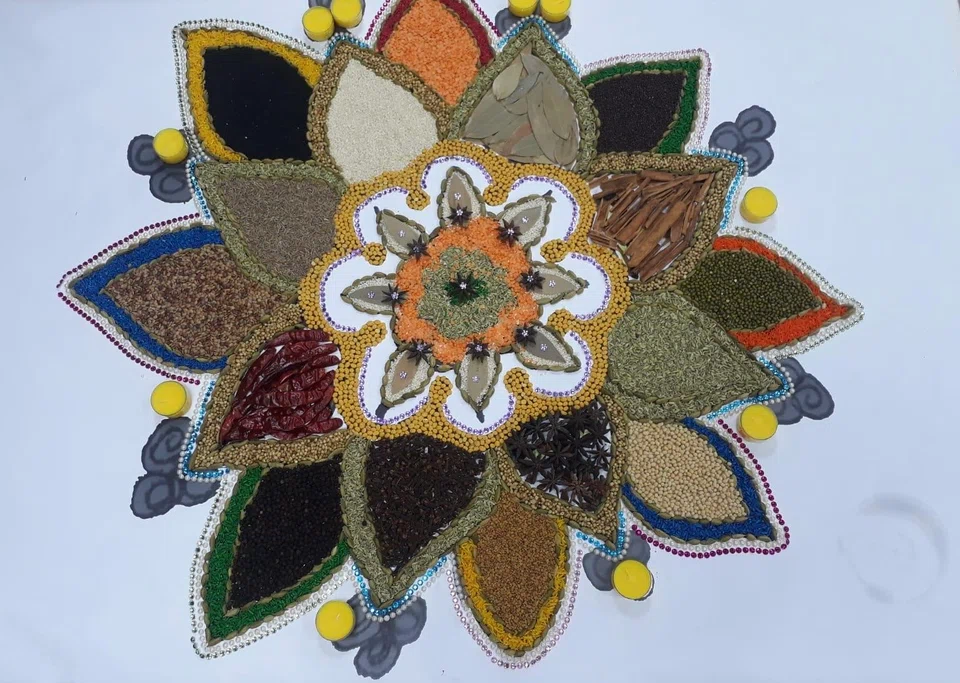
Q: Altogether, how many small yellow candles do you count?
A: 10